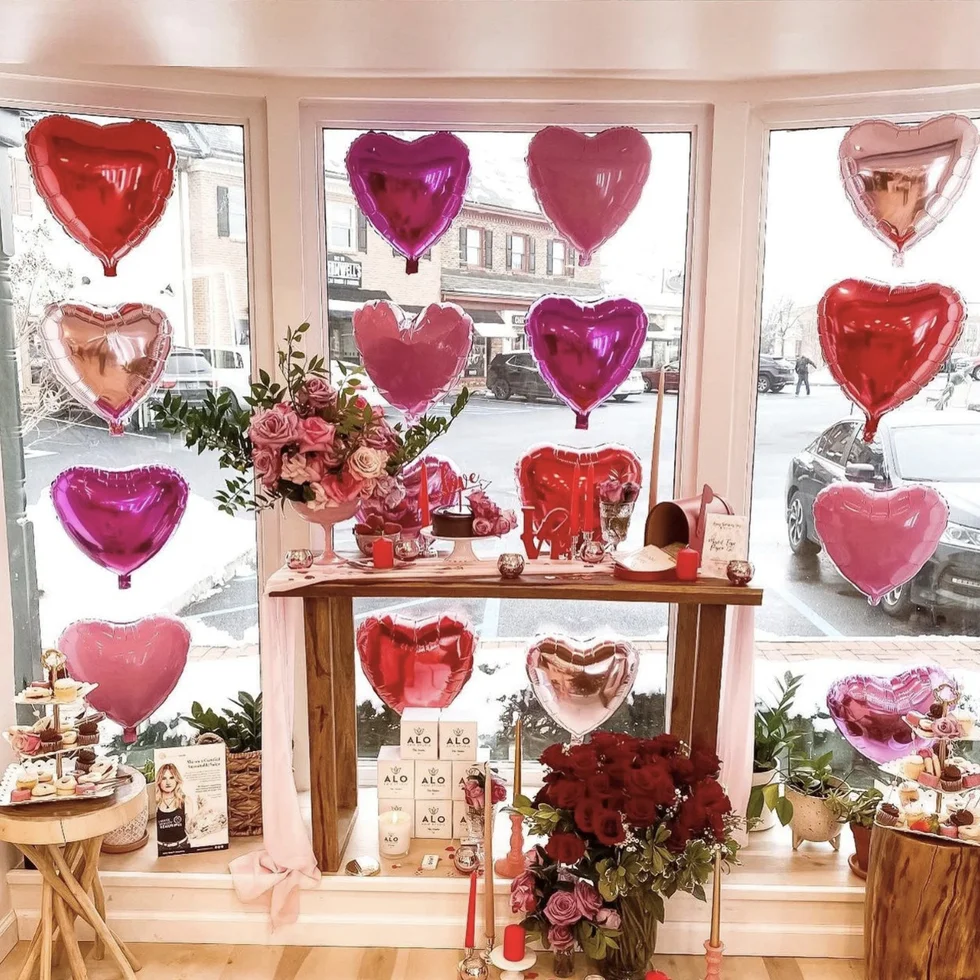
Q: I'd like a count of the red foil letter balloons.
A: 0